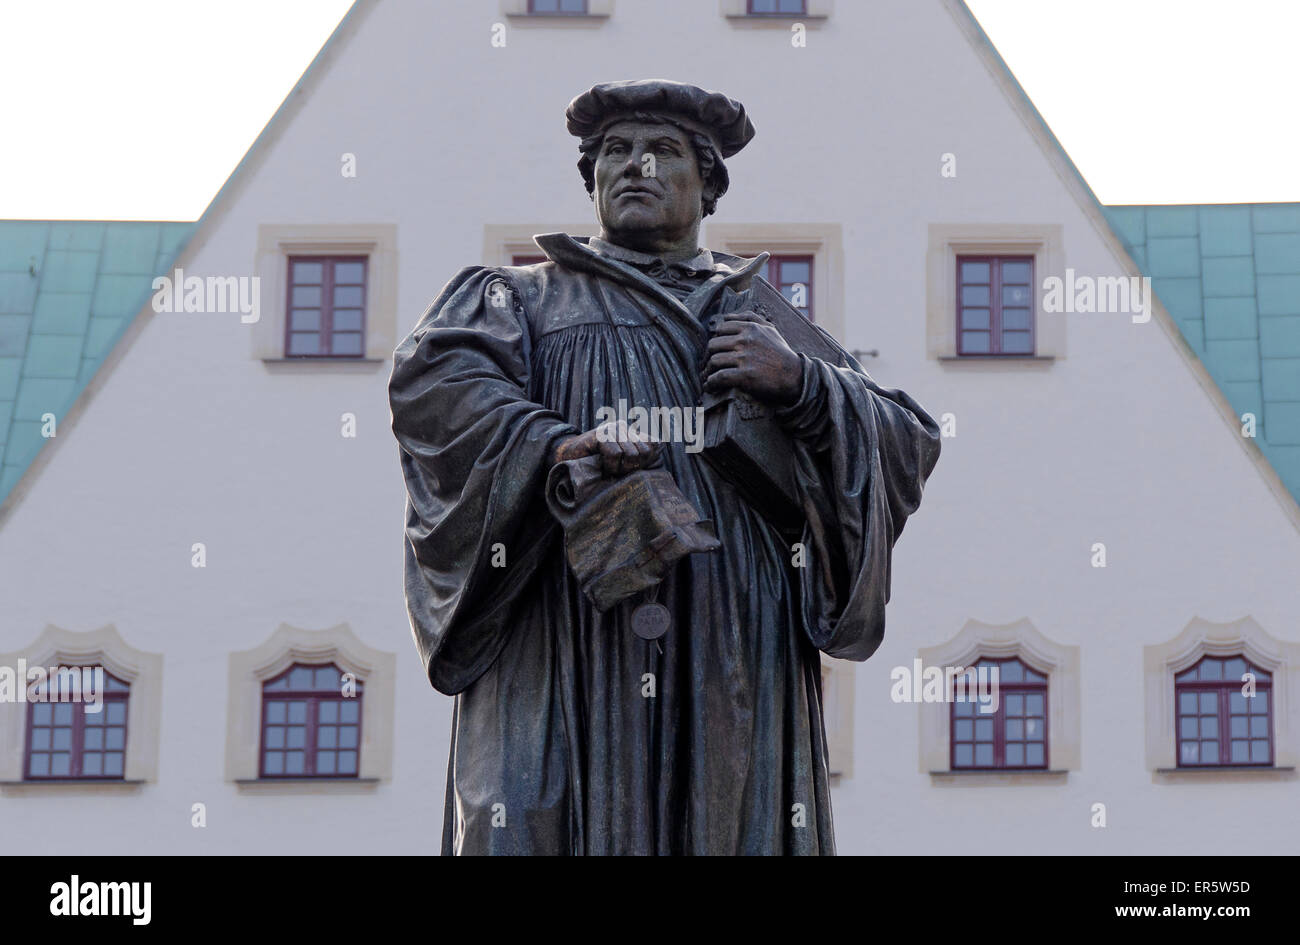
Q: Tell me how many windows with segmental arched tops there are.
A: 4